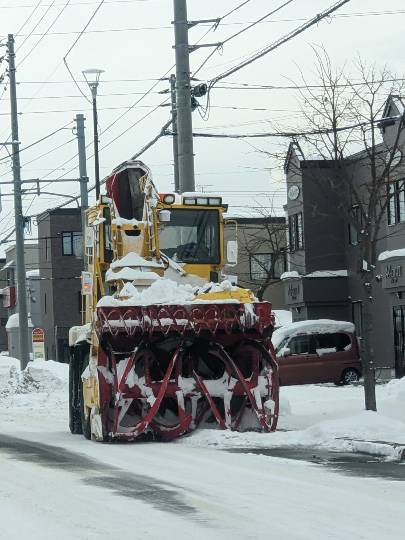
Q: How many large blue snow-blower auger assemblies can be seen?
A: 0